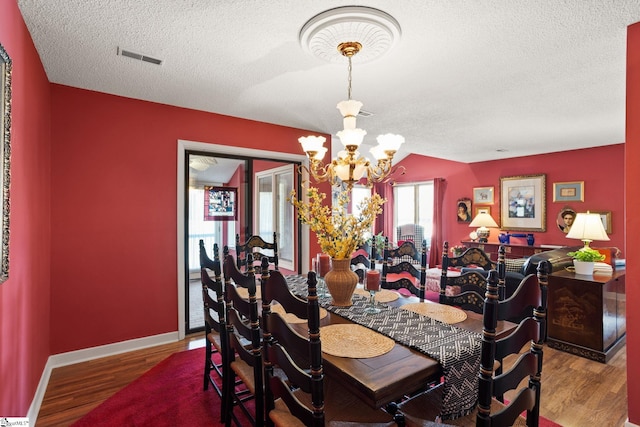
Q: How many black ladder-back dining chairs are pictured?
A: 8